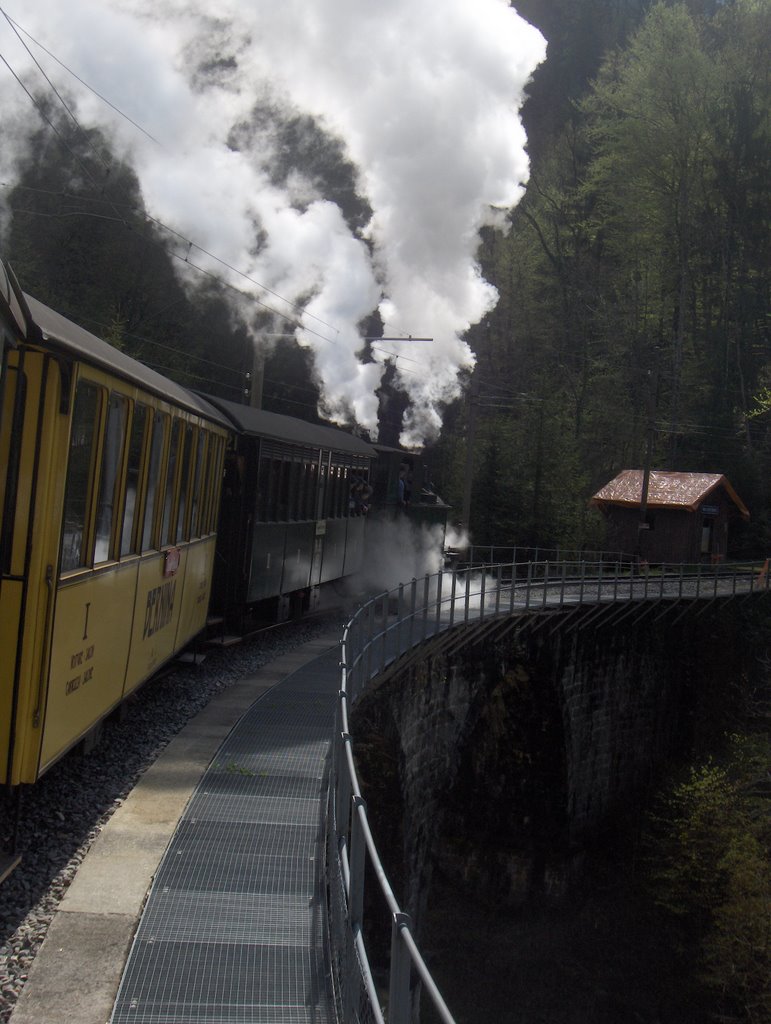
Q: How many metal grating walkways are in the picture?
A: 1